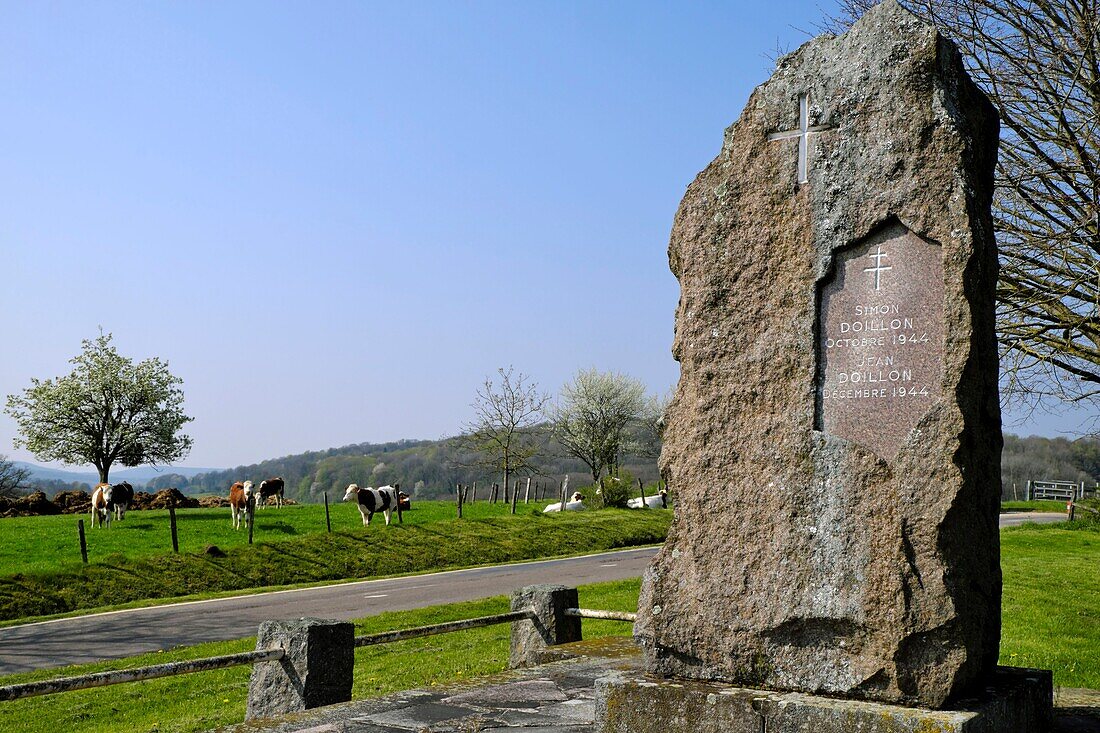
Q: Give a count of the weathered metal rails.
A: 3